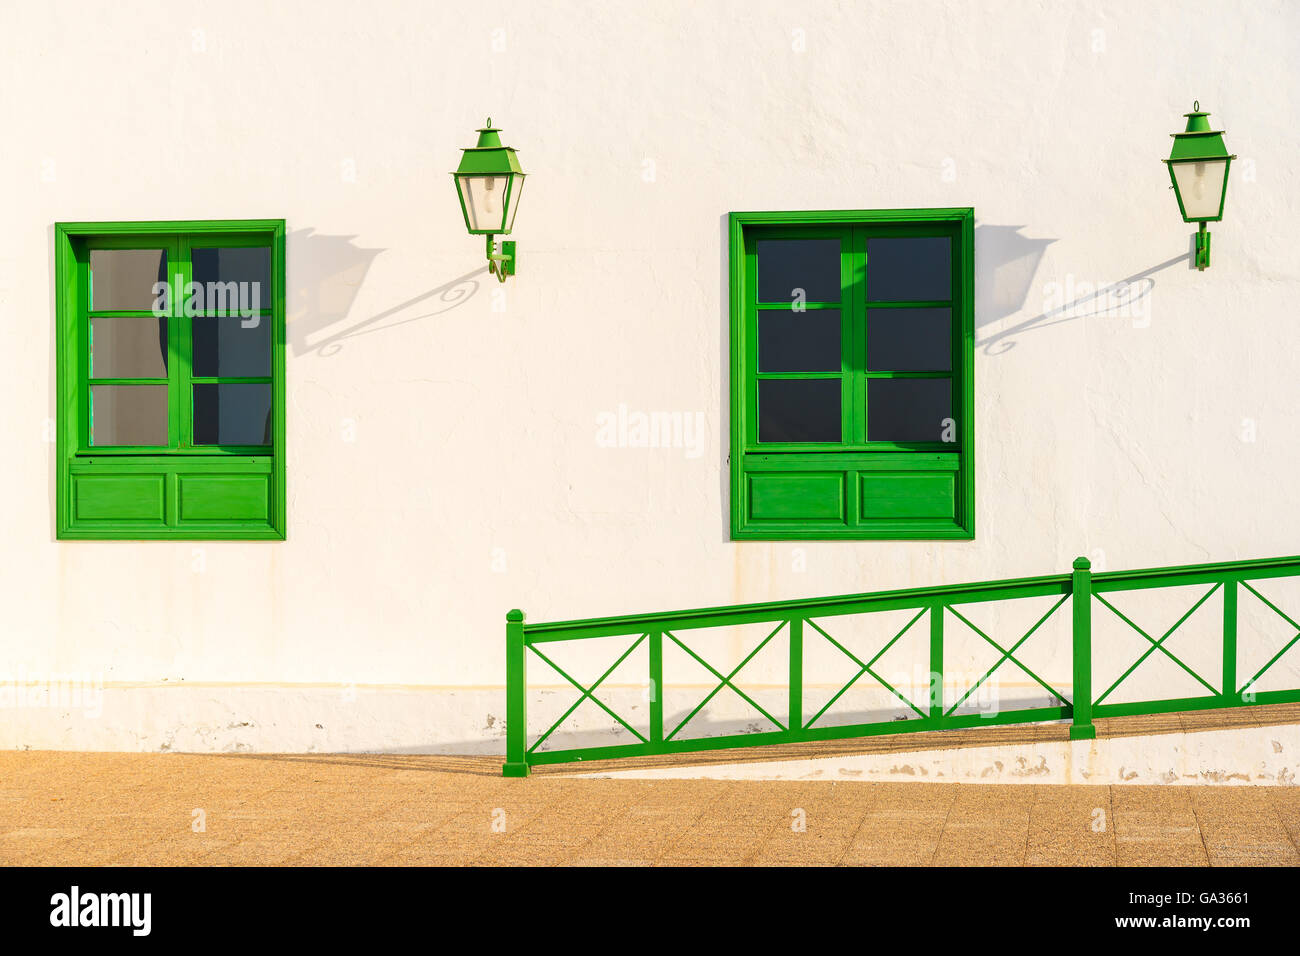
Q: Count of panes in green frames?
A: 12